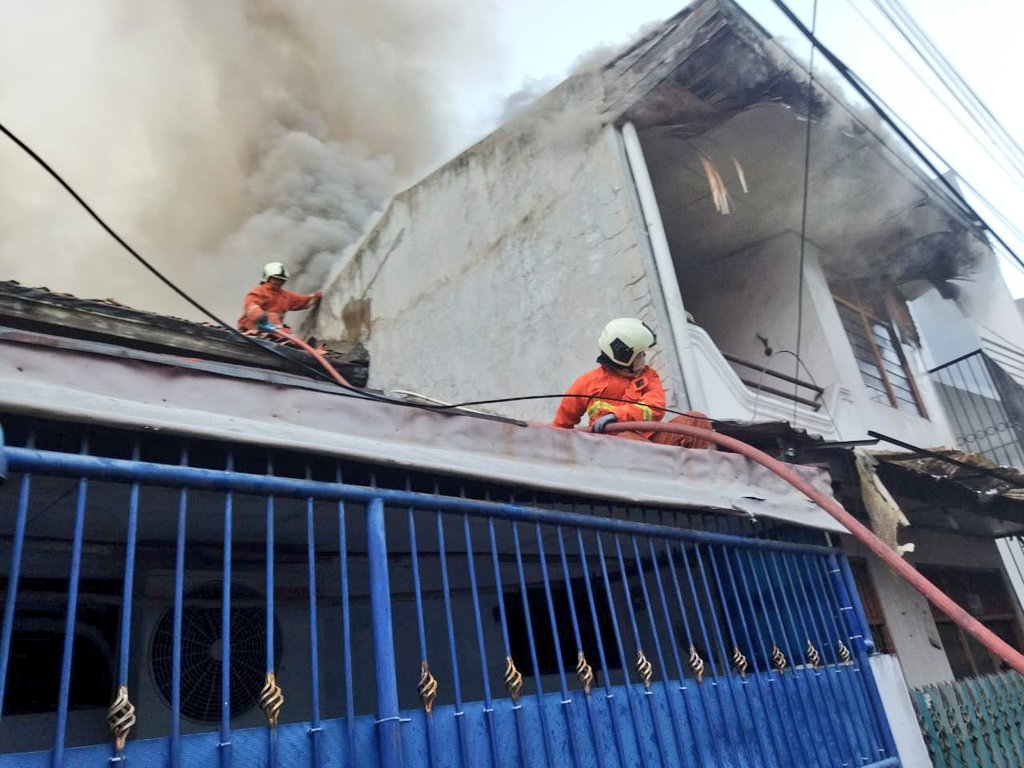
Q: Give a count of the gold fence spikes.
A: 11